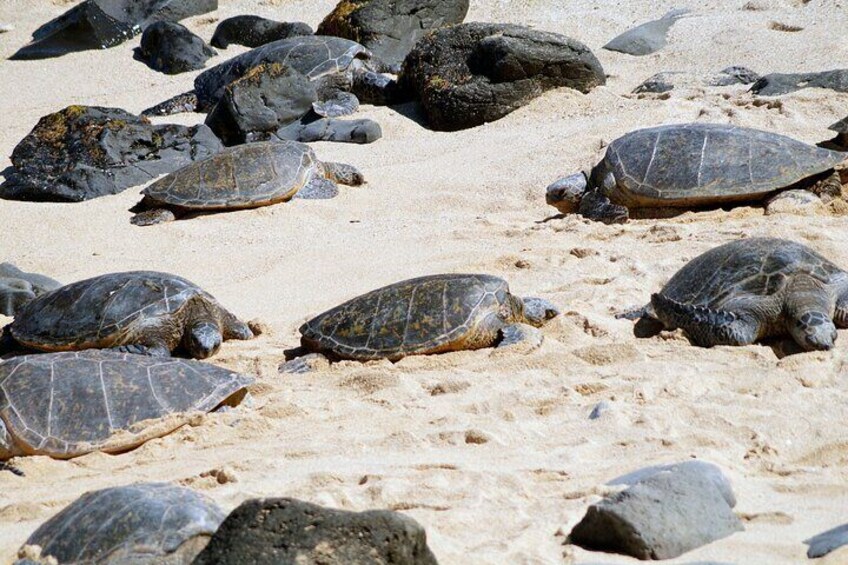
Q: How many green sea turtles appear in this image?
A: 8